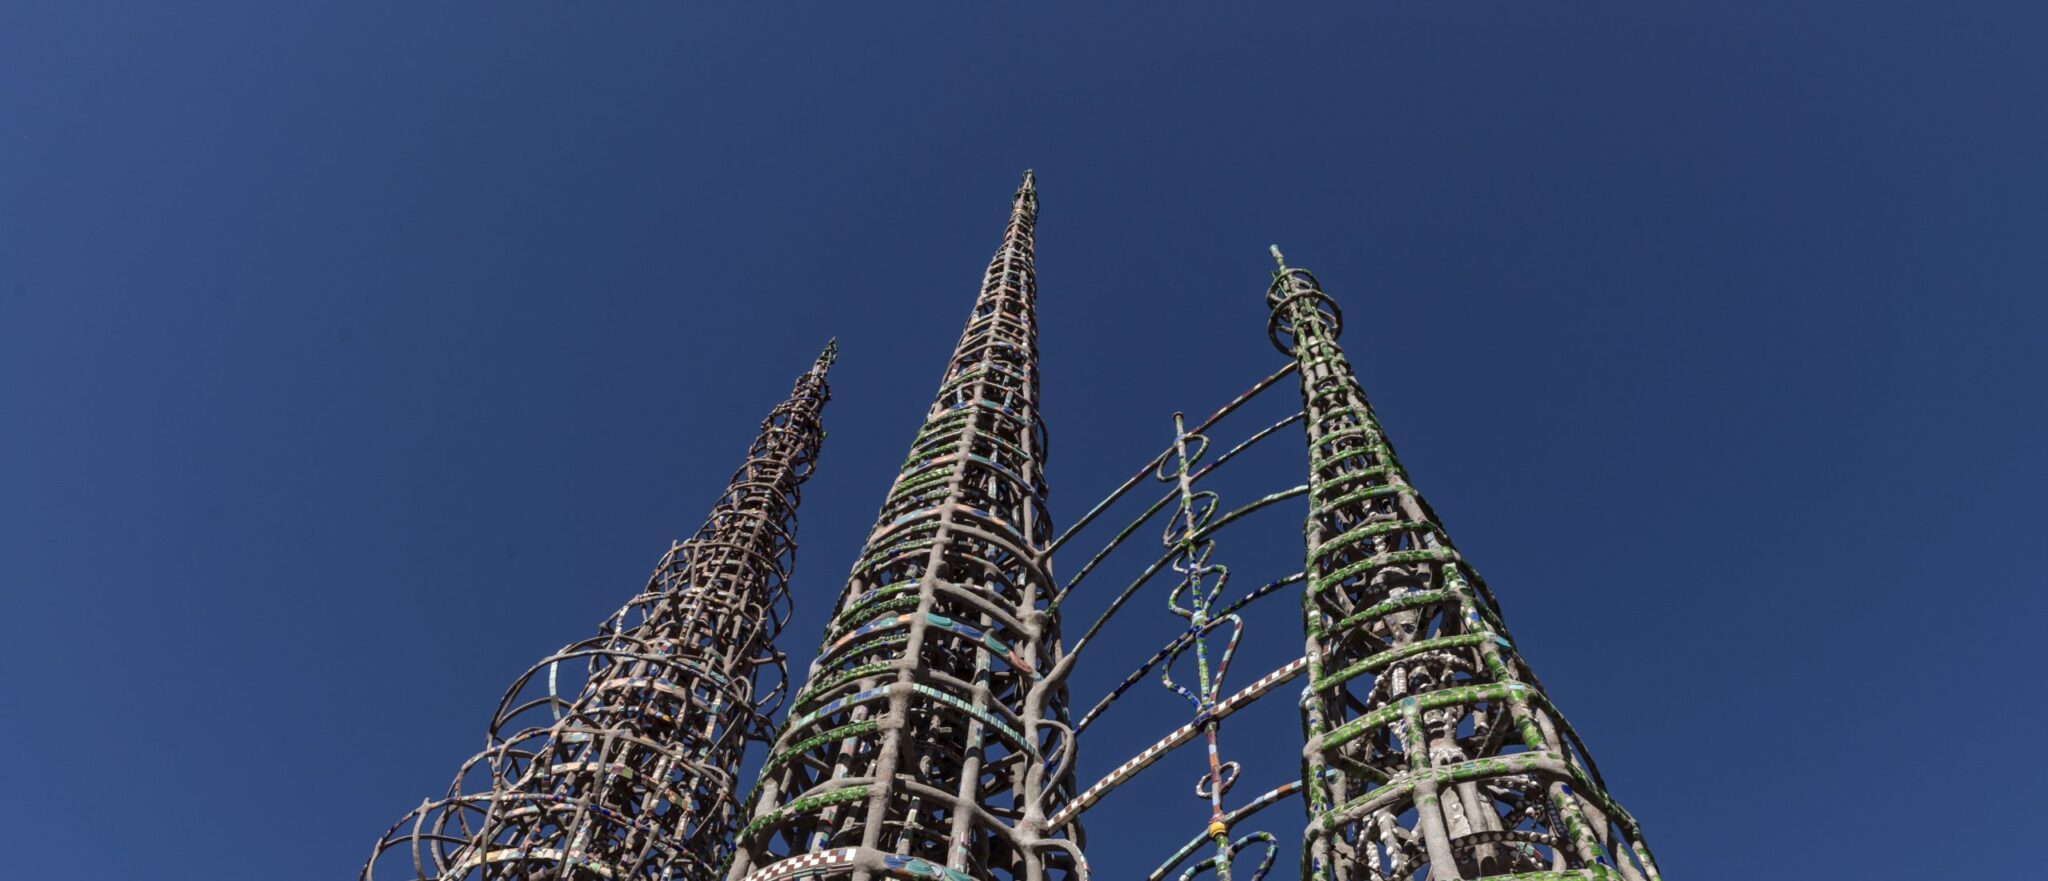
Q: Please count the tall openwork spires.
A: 3